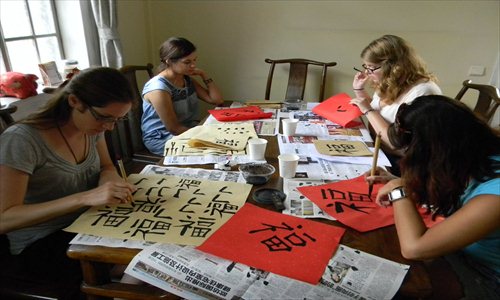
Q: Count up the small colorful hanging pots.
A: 0